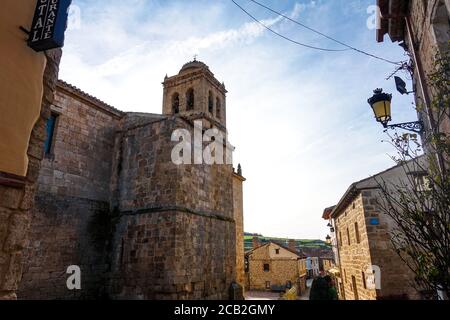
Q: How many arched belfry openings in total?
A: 4